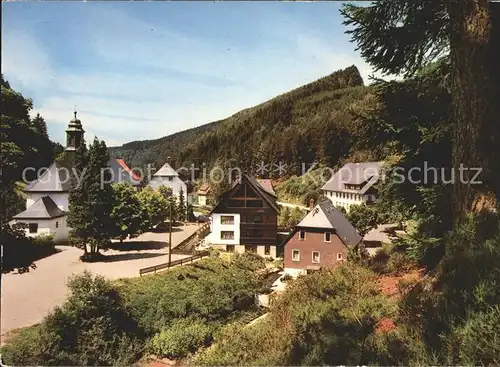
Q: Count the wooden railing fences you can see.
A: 2